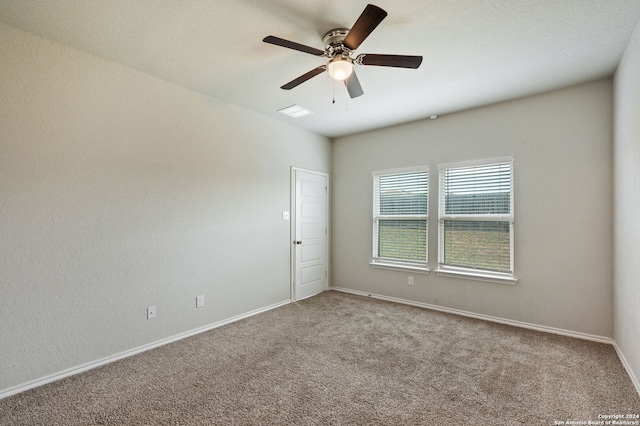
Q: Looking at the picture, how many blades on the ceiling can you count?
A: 5